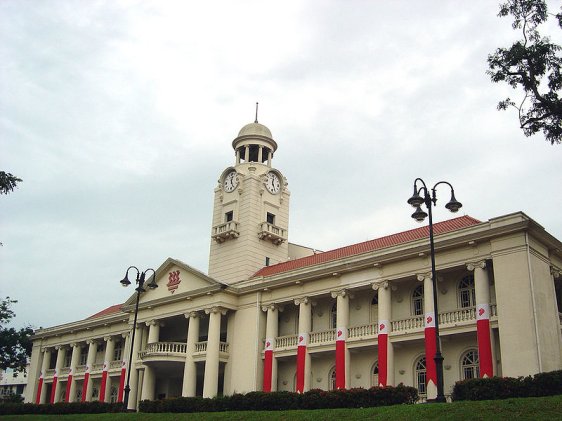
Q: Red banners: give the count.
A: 12